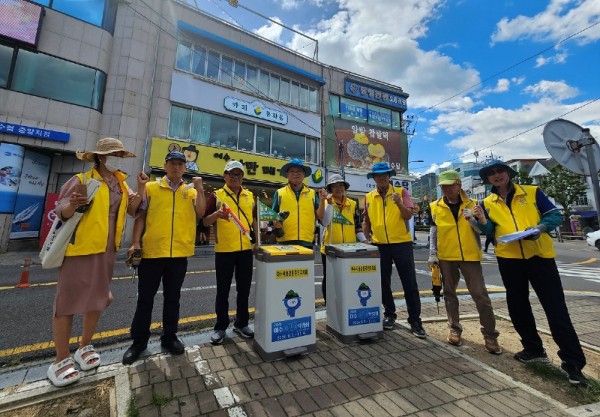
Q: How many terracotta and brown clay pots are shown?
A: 0